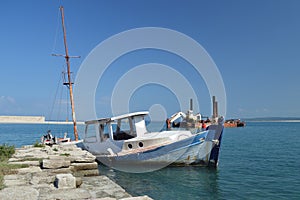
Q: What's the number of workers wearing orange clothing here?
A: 0